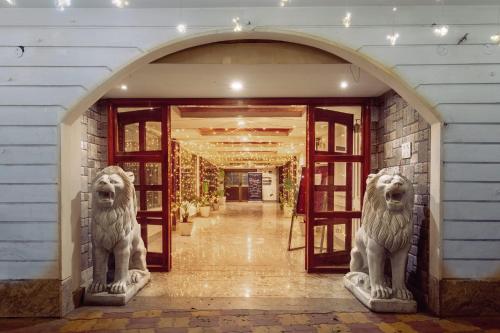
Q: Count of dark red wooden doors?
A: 2